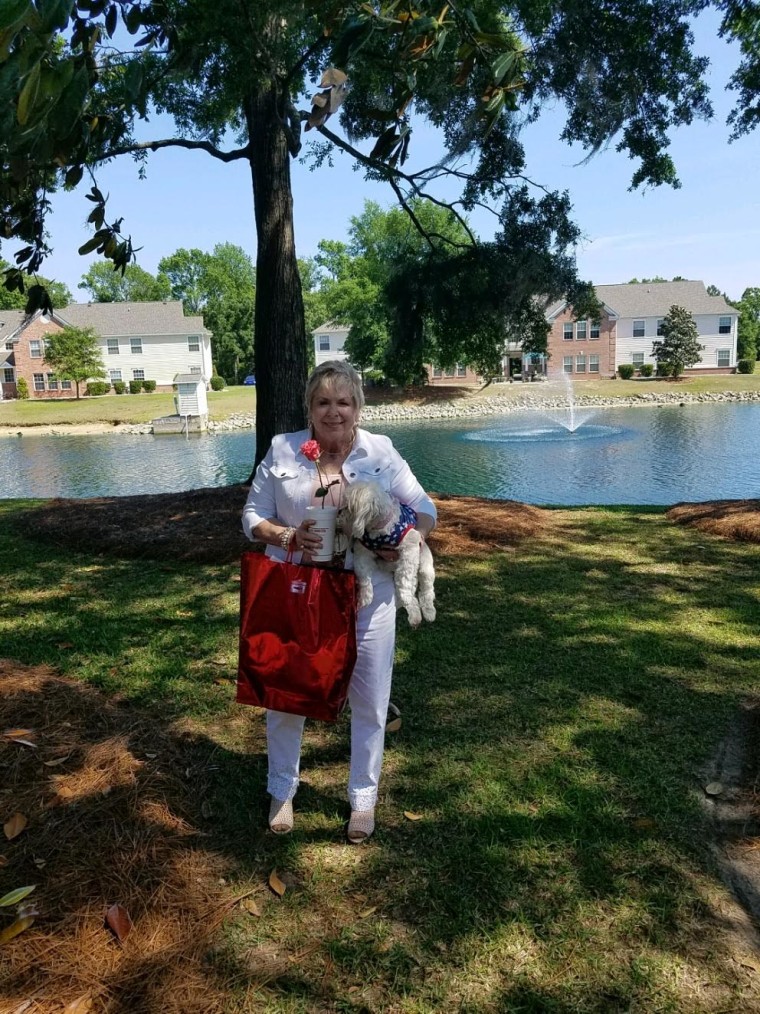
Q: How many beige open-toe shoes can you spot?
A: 2